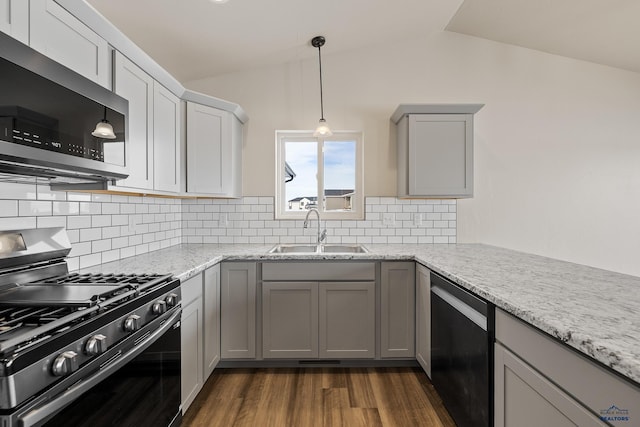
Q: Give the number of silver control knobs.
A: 5